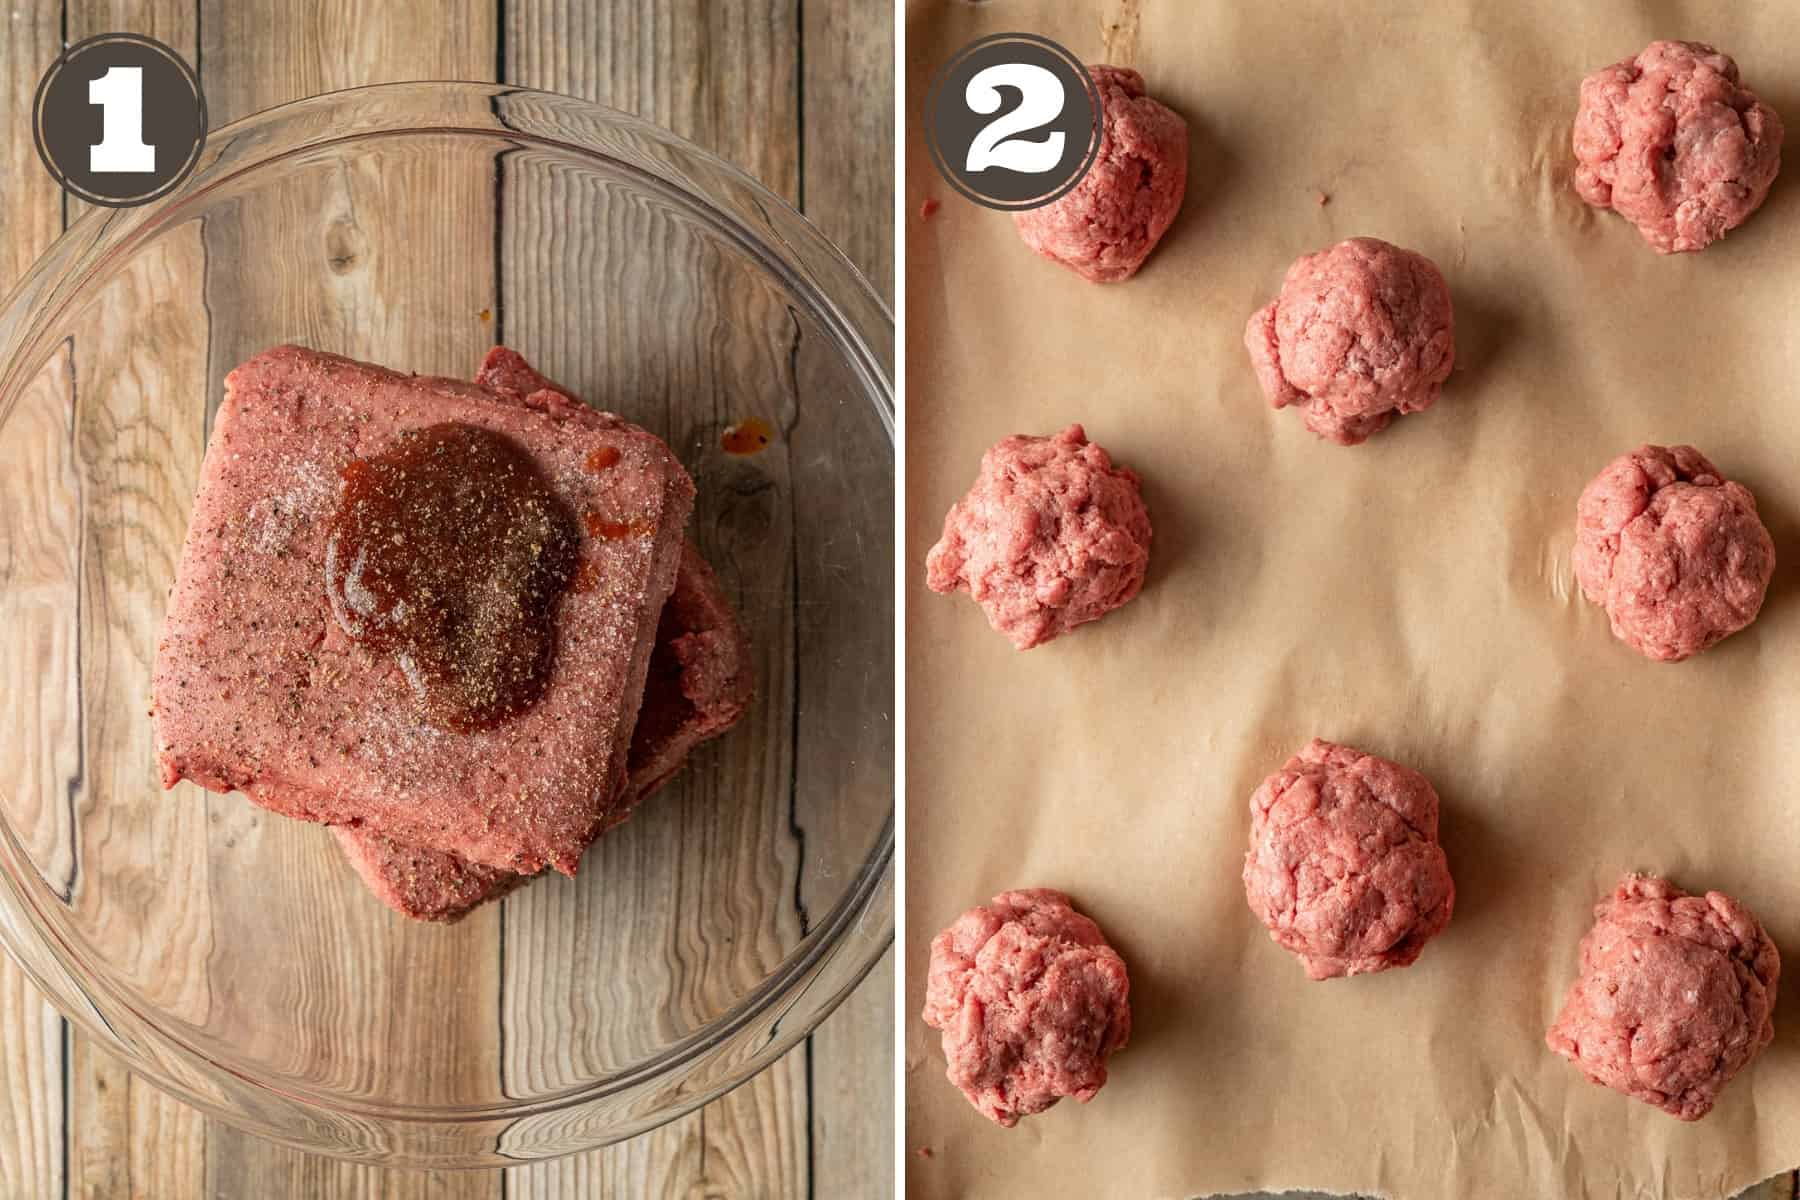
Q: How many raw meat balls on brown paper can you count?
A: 8